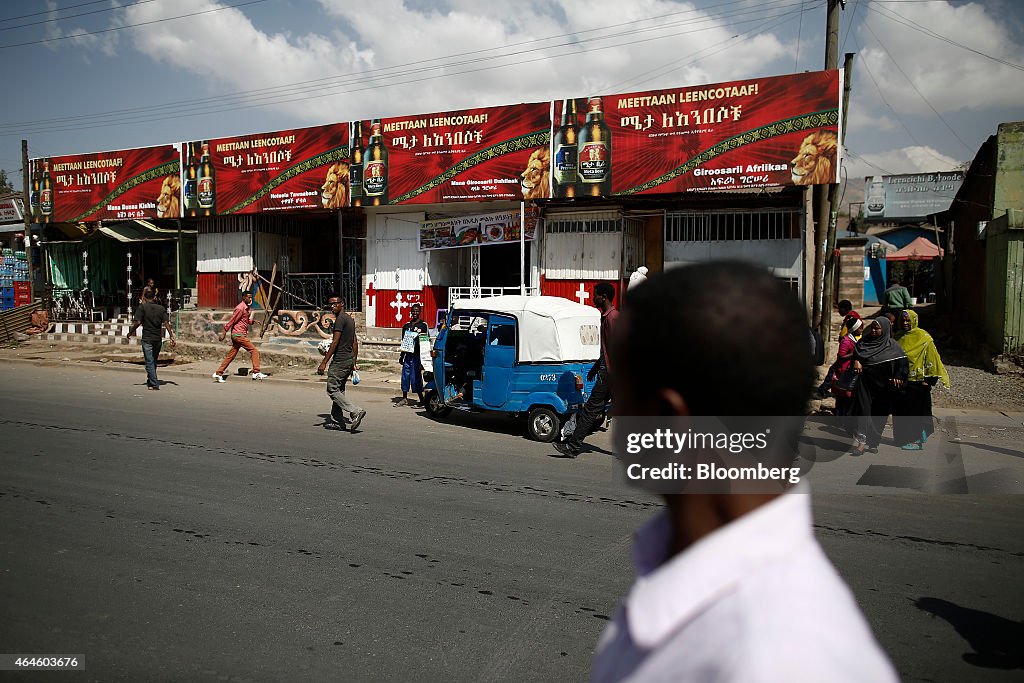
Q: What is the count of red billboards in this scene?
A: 4